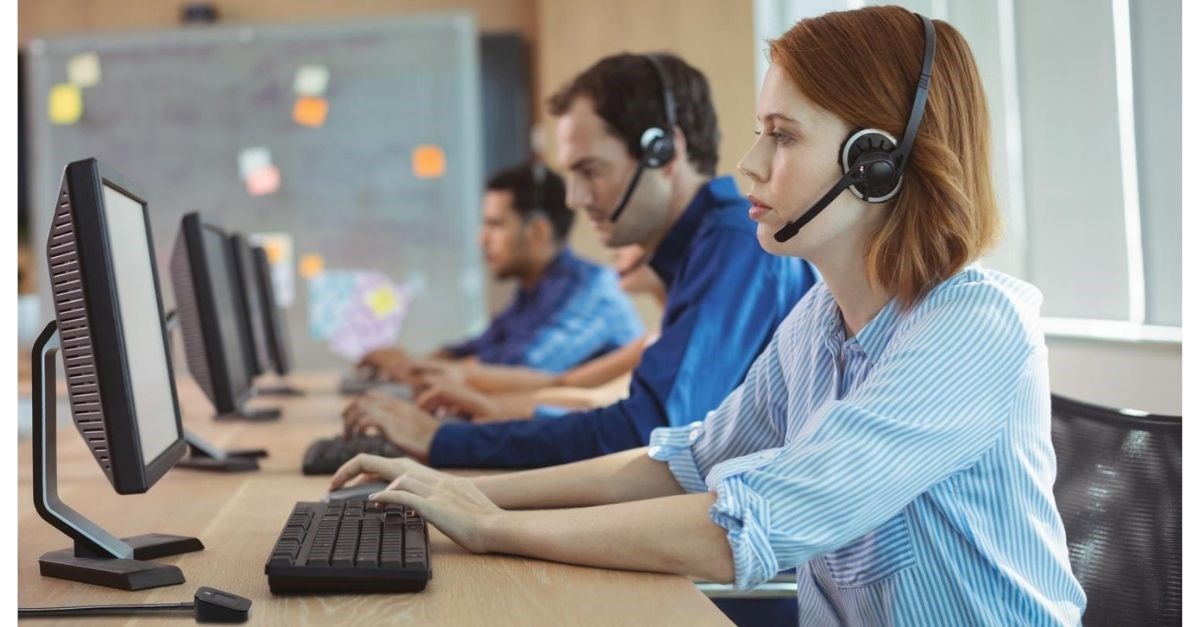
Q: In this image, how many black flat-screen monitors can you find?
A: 4